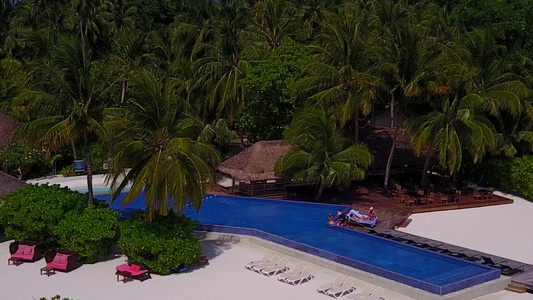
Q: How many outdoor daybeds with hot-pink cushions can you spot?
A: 3